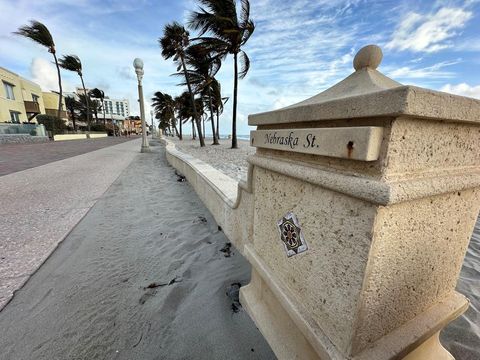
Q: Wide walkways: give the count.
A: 1